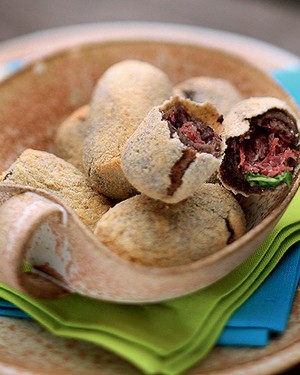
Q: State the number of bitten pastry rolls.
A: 2